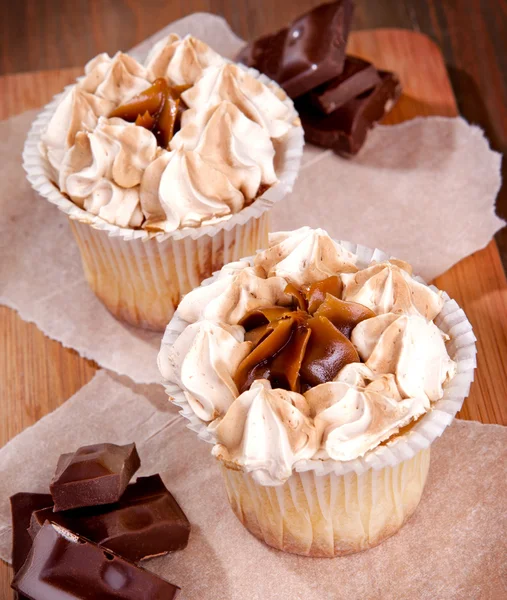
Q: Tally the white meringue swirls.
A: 14